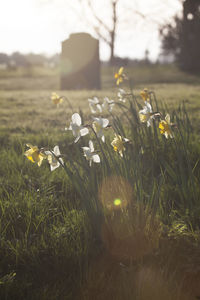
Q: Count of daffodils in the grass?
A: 14